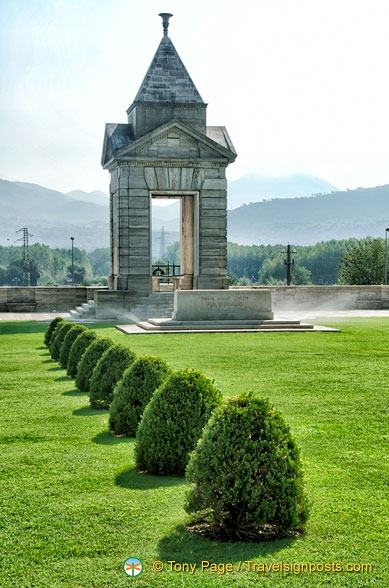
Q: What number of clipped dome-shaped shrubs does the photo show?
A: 10